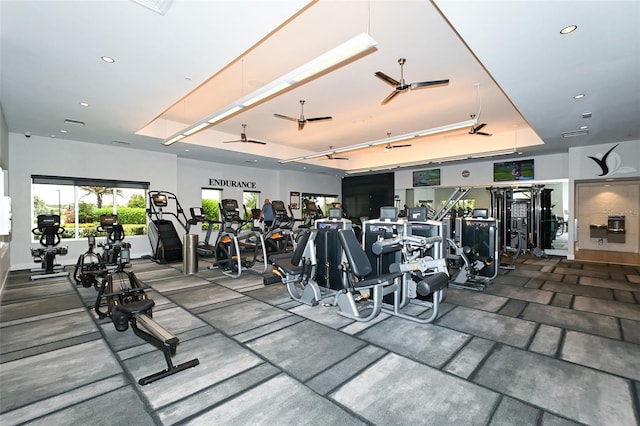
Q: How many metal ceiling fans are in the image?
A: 6